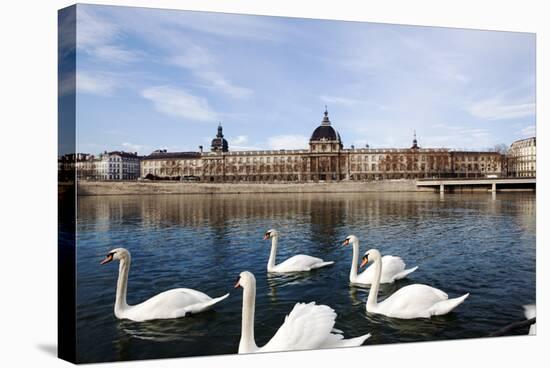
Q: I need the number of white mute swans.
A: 5